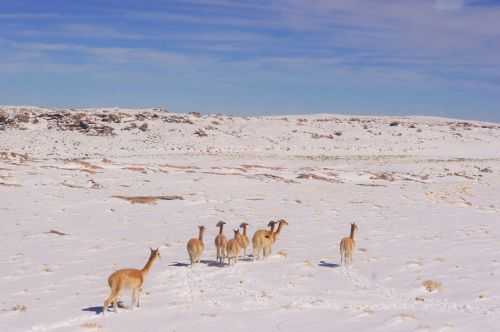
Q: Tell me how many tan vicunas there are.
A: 8